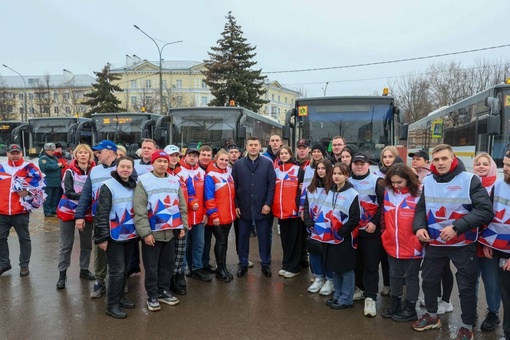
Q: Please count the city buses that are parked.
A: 6